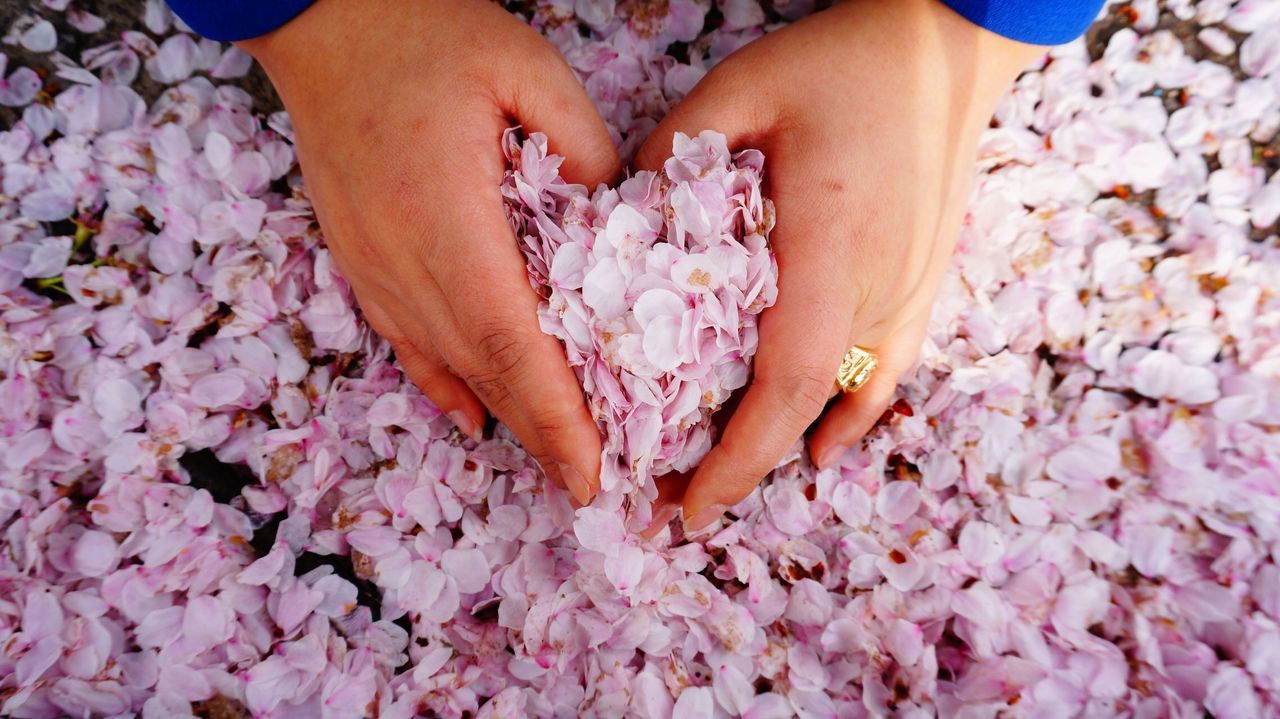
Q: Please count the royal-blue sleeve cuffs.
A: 2